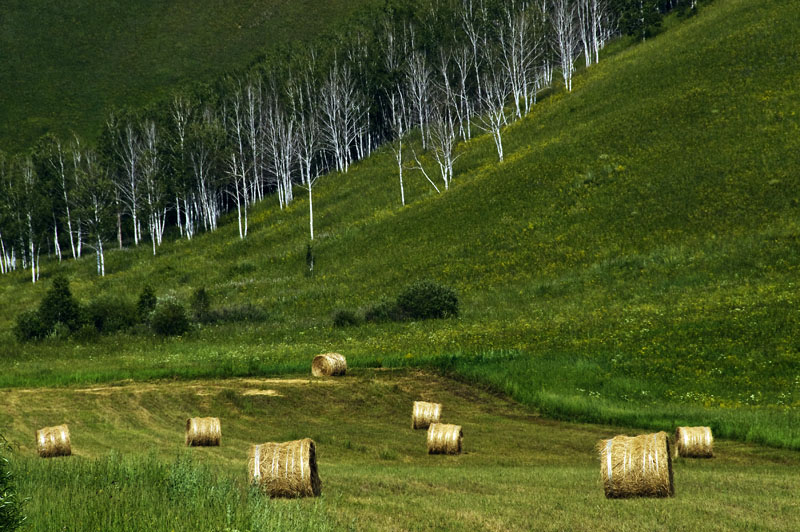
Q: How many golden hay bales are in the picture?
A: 8